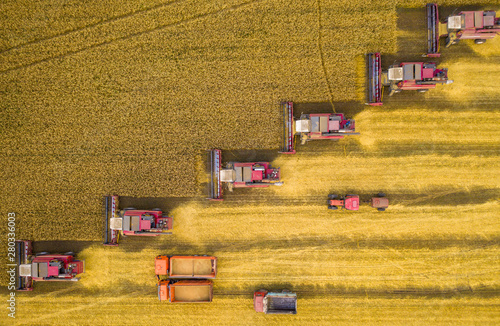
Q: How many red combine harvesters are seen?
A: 6